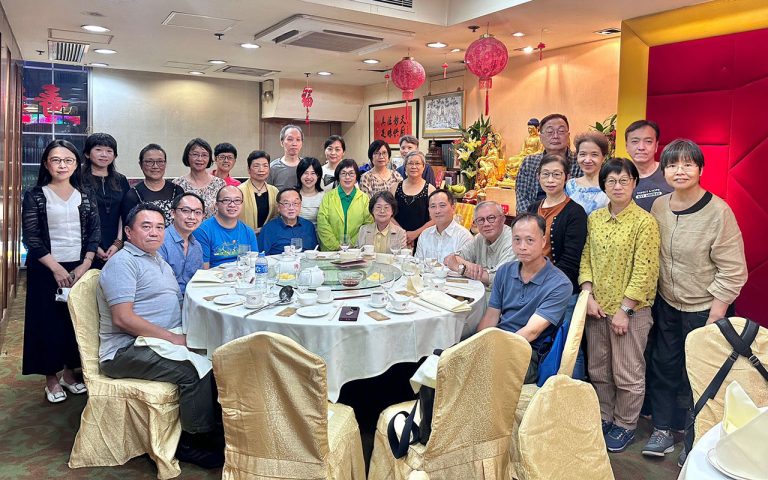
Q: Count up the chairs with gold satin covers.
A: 6